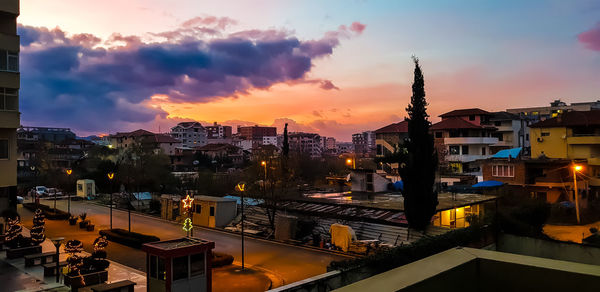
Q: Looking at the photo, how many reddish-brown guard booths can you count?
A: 1